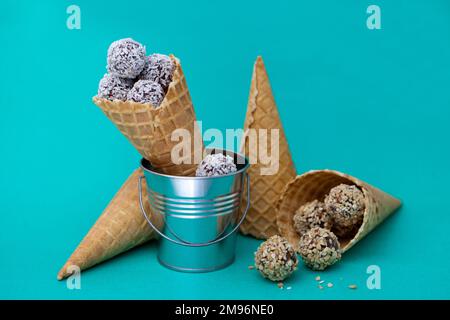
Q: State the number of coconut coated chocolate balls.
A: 5